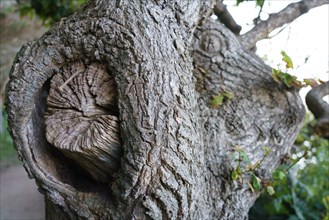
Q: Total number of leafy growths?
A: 3